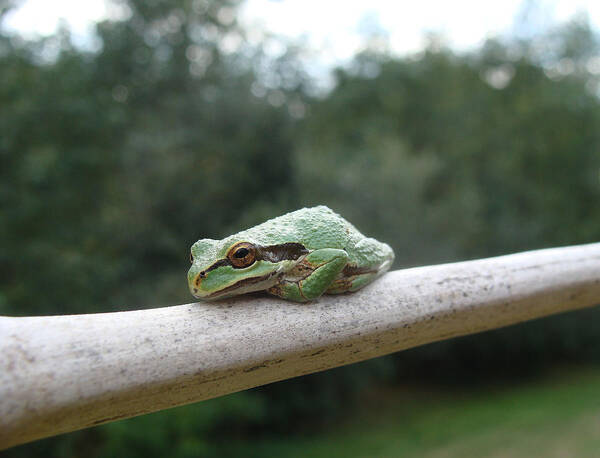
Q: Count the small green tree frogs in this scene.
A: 1